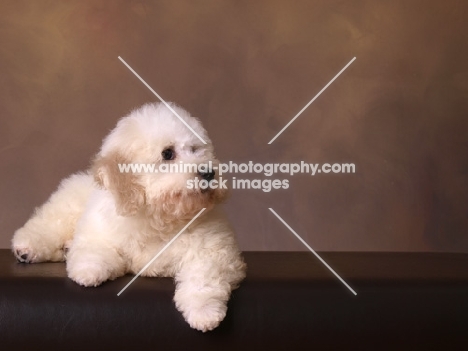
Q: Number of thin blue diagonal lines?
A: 0